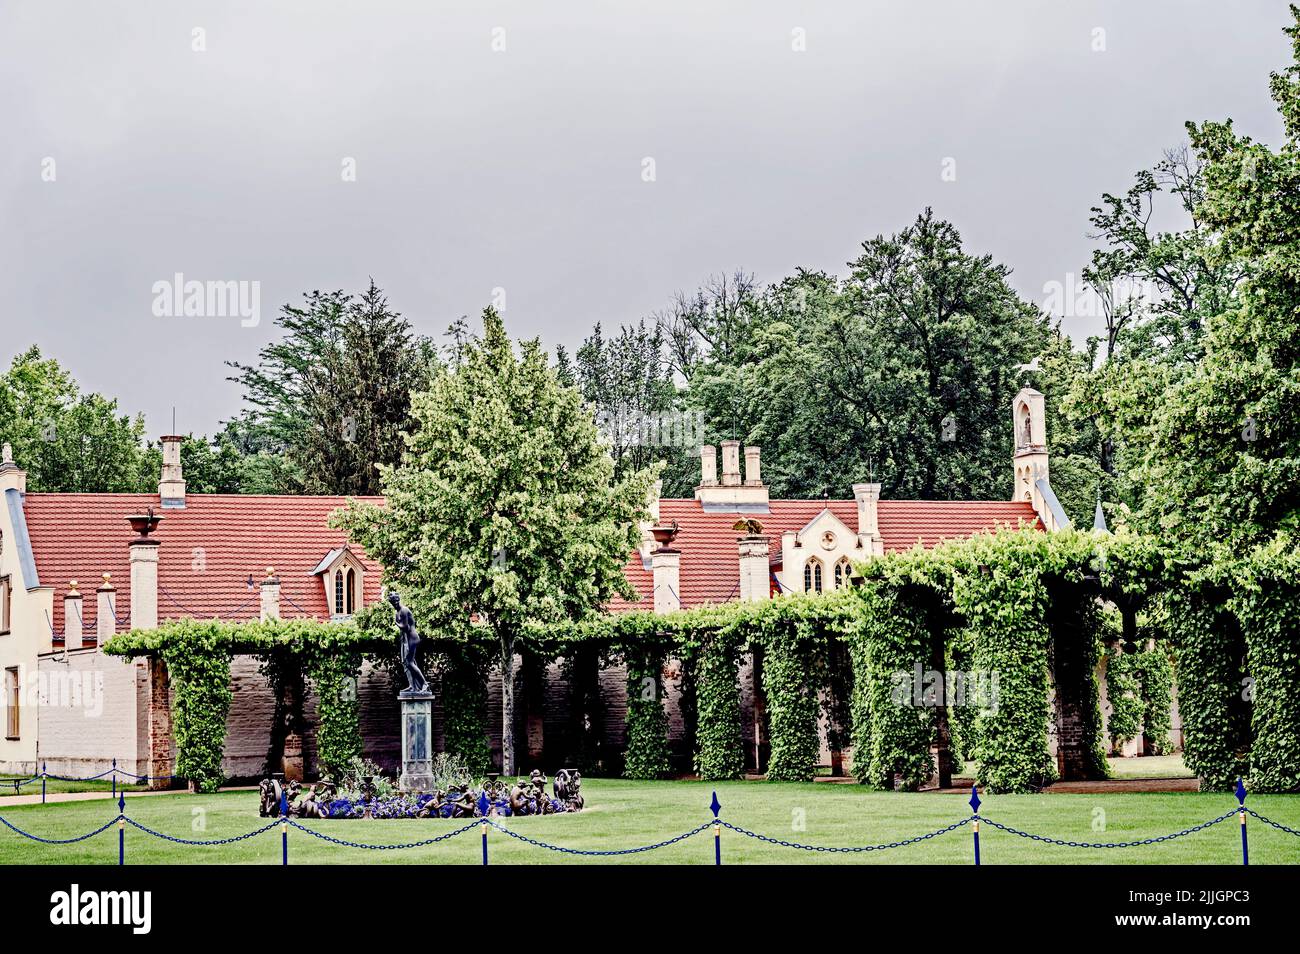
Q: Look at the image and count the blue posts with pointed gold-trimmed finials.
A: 8